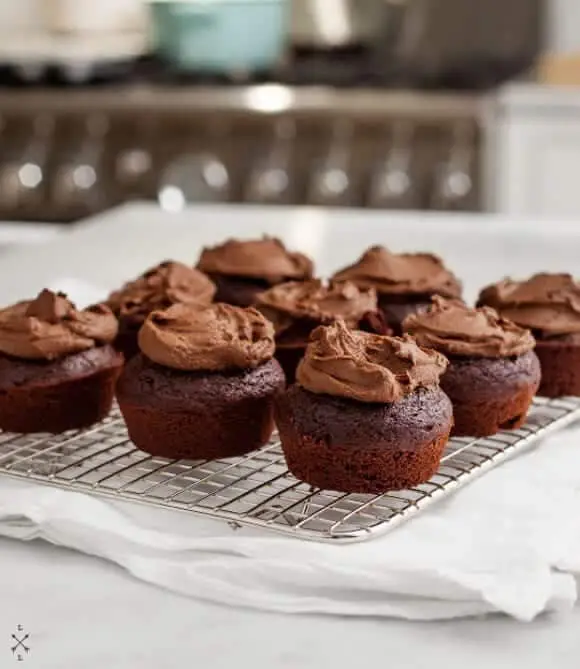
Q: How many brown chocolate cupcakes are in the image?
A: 9